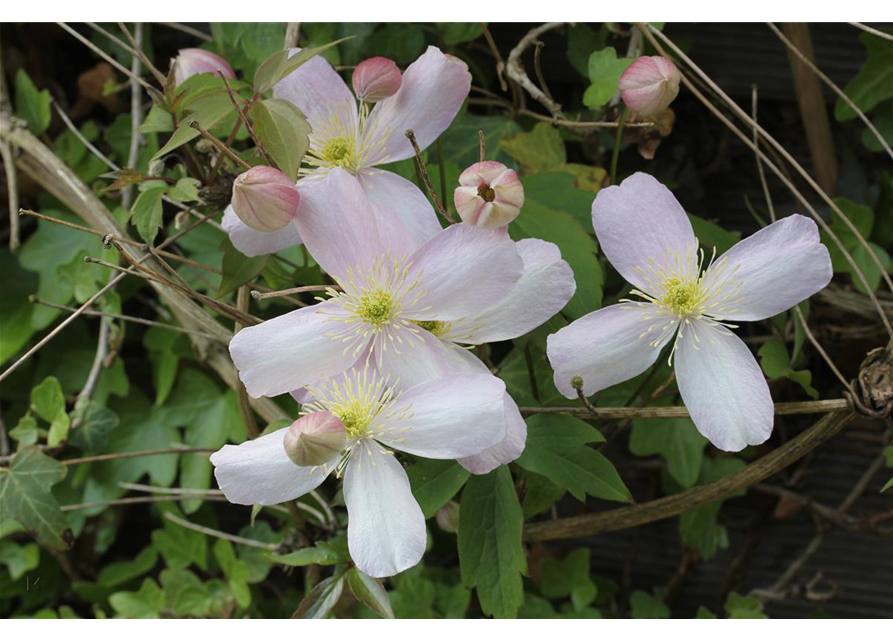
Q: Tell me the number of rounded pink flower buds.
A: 6